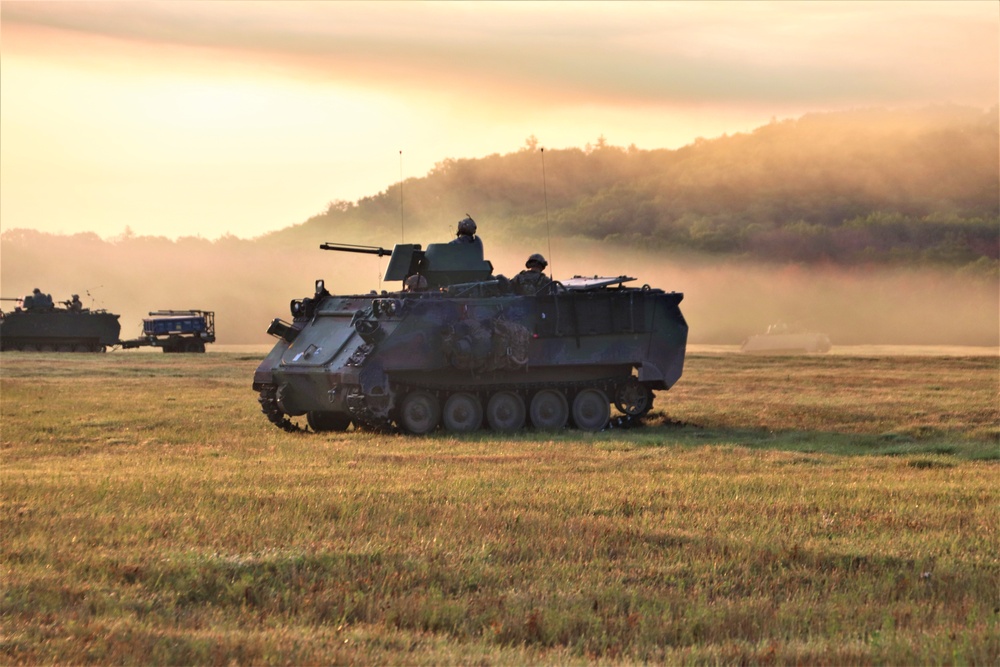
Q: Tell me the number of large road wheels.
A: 5